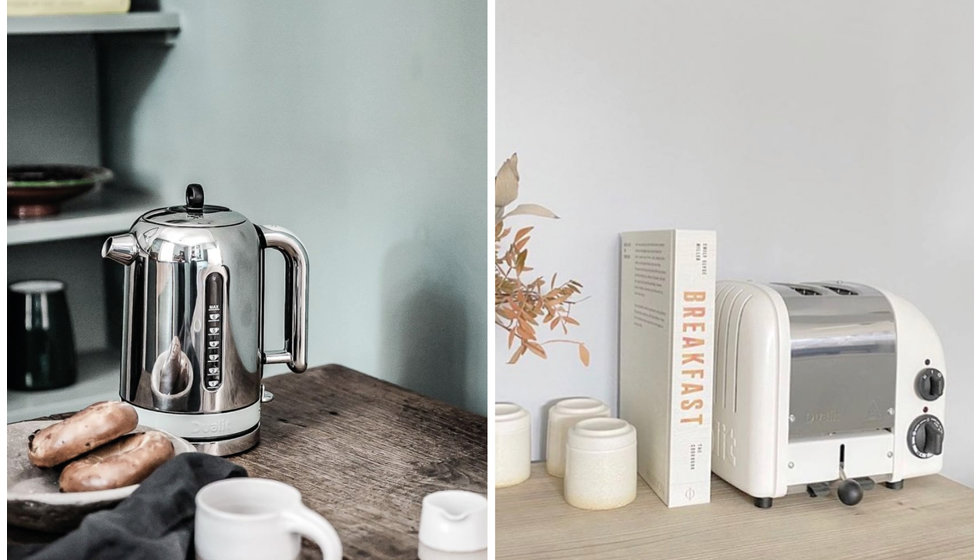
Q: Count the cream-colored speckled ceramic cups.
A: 3